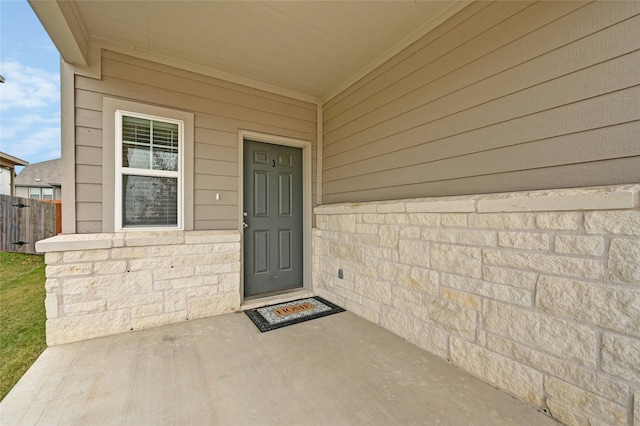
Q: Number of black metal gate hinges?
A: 2